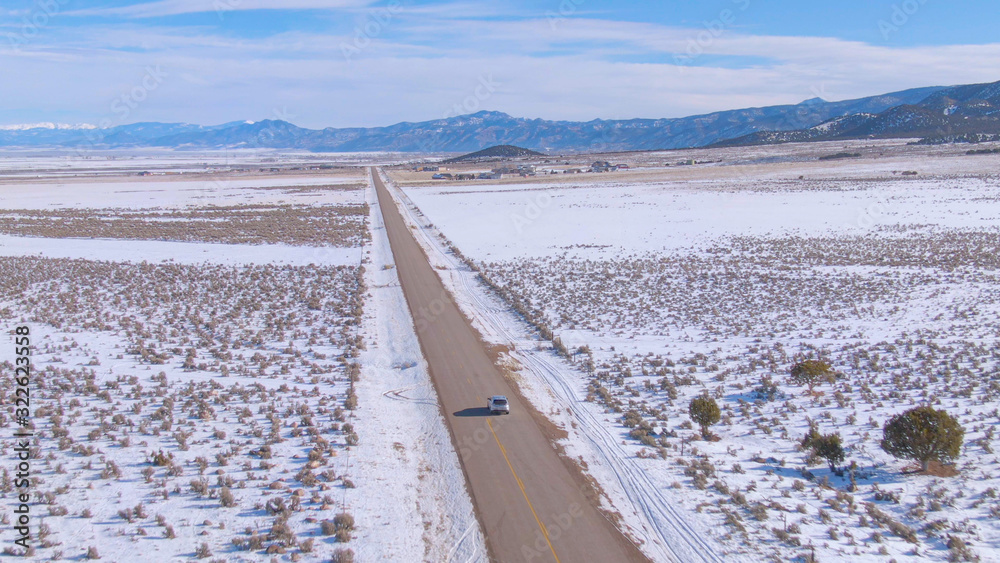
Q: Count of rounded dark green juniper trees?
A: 4